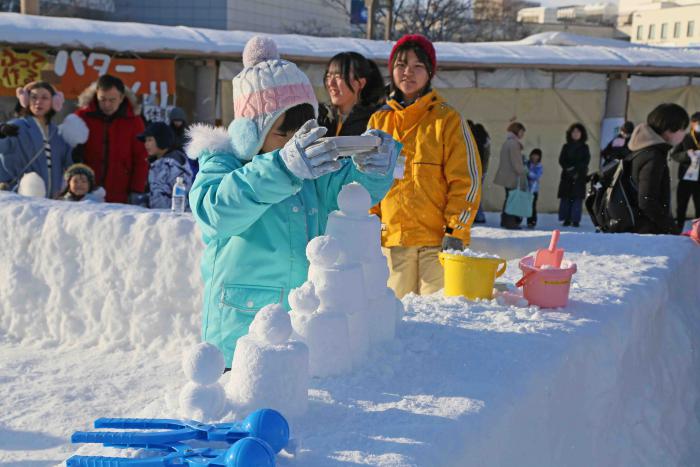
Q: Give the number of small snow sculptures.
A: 5